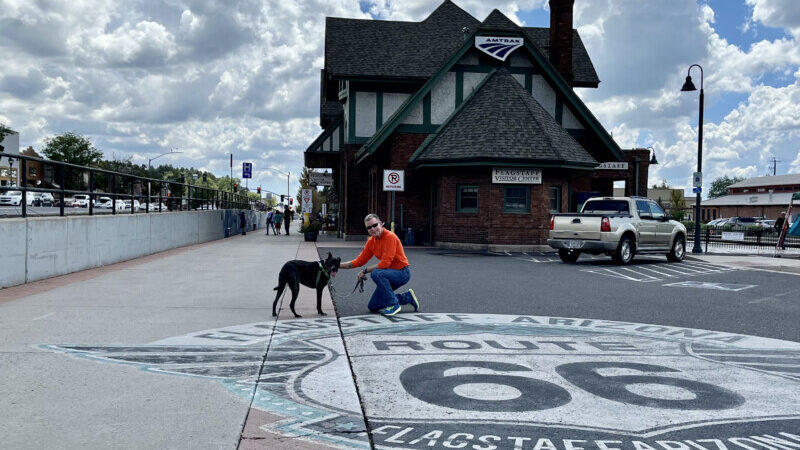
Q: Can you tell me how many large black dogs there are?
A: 1